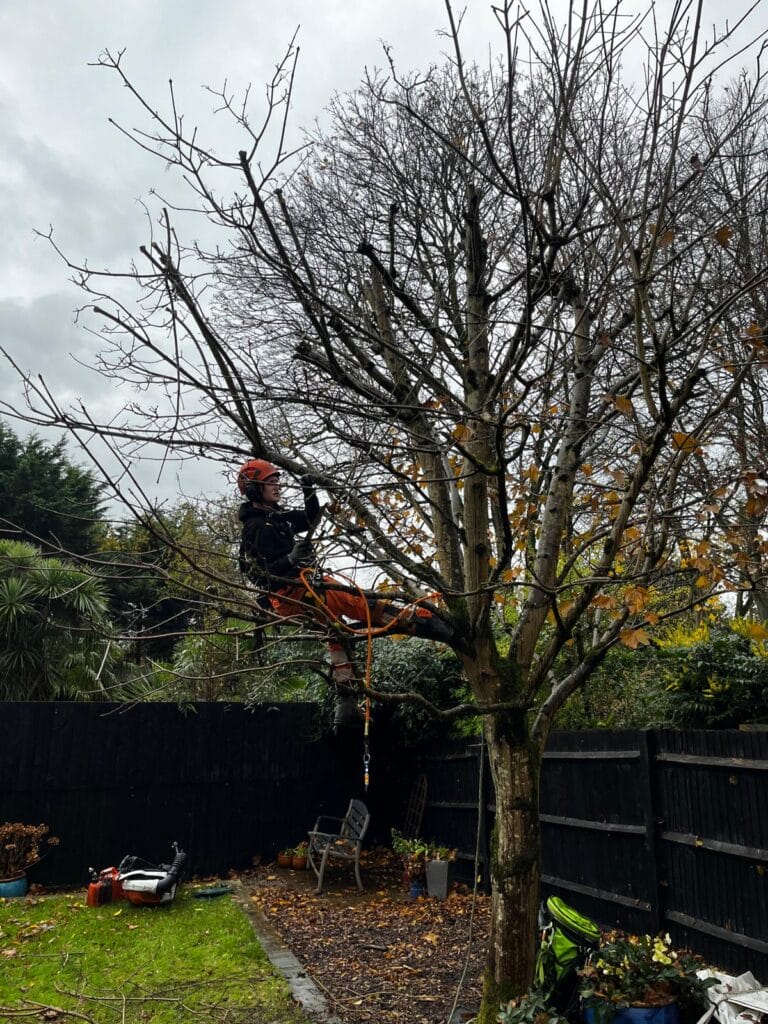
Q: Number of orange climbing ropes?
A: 1